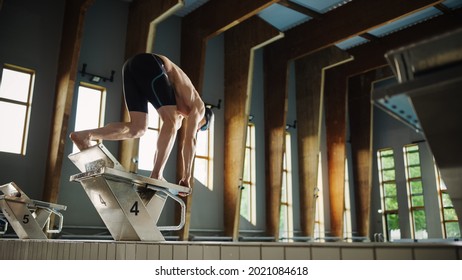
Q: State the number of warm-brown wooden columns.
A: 8